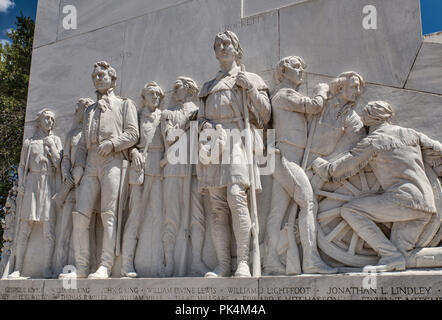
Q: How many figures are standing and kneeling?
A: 9